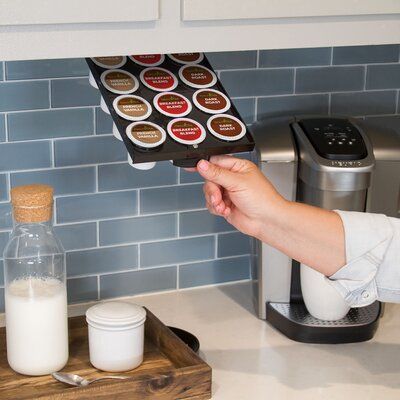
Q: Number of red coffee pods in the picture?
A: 4